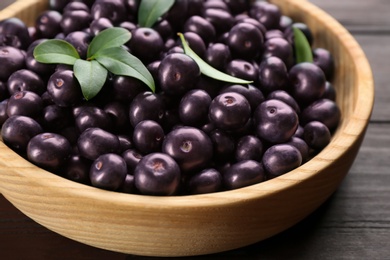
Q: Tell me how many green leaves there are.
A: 7